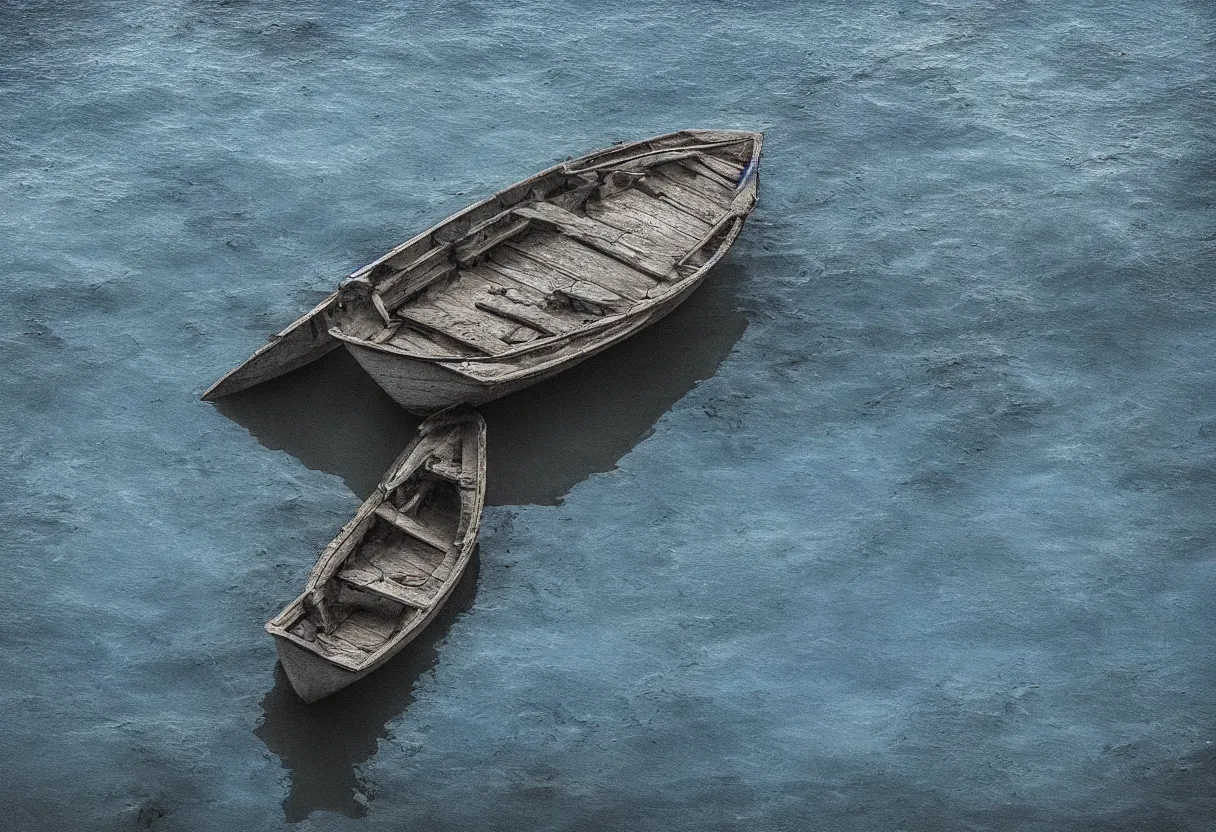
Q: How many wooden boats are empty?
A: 2